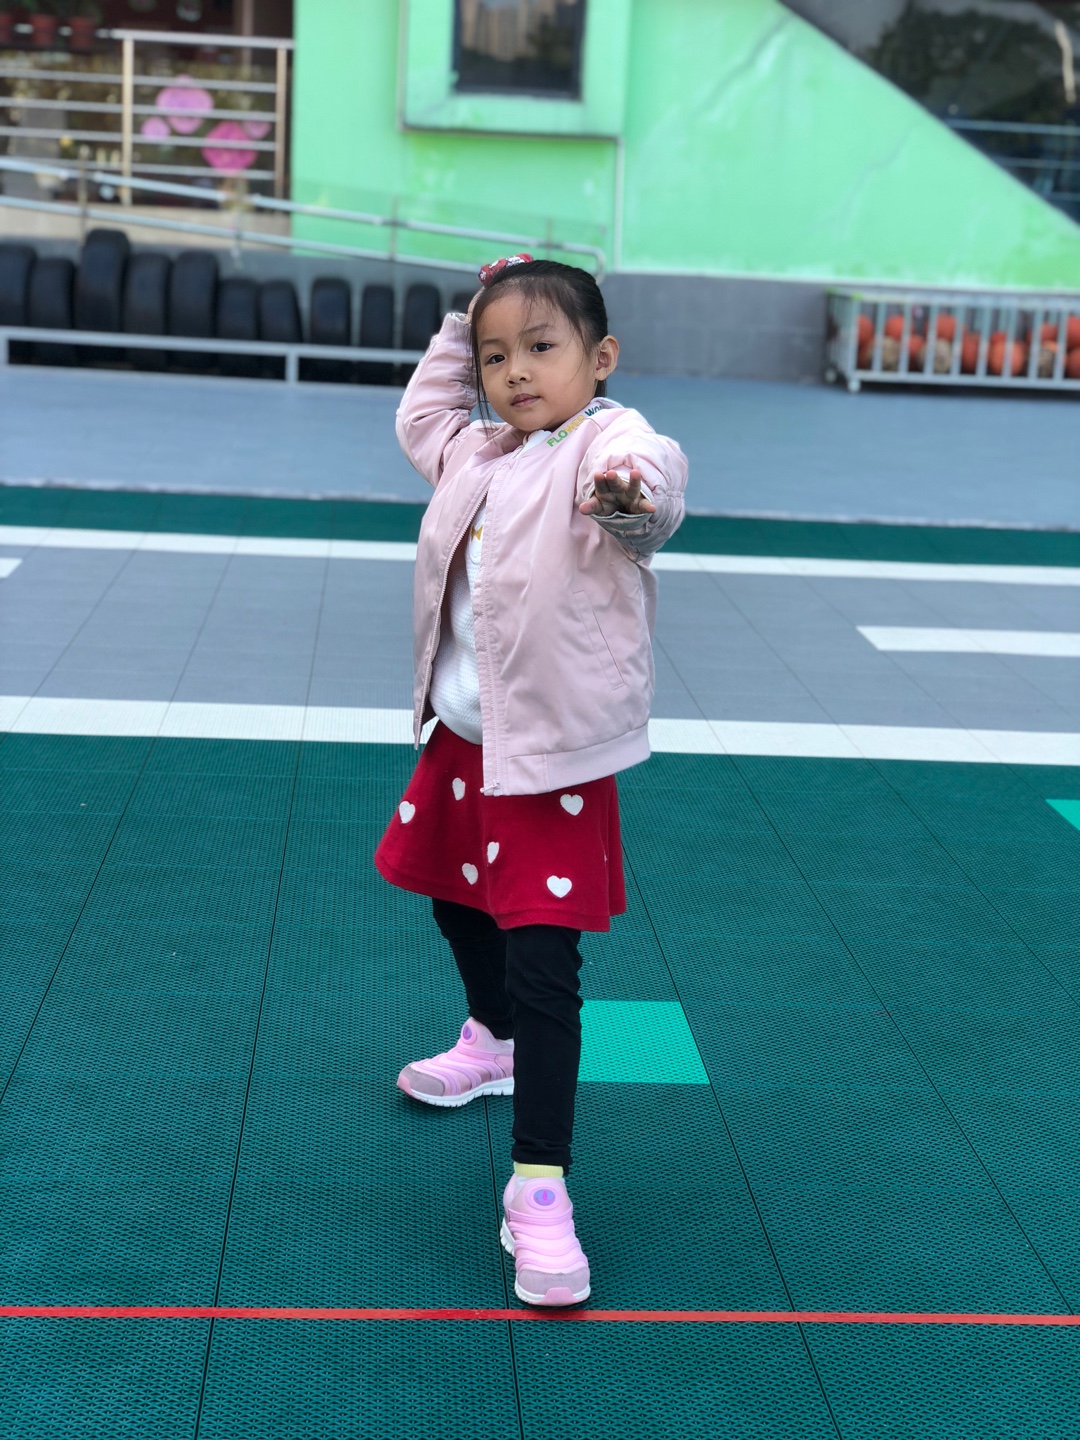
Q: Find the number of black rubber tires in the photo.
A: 11